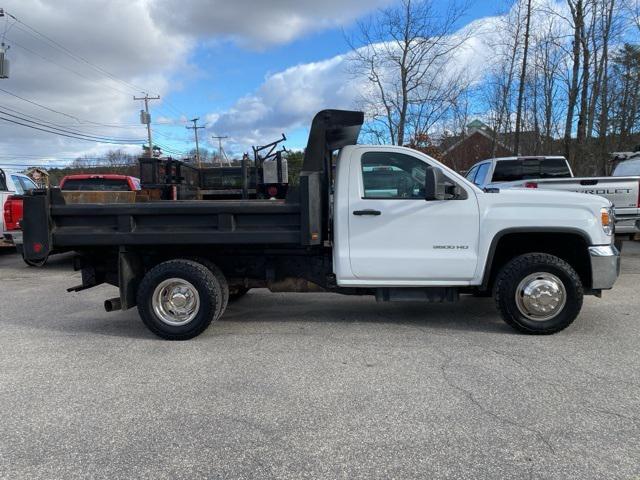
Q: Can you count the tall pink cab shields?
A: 0